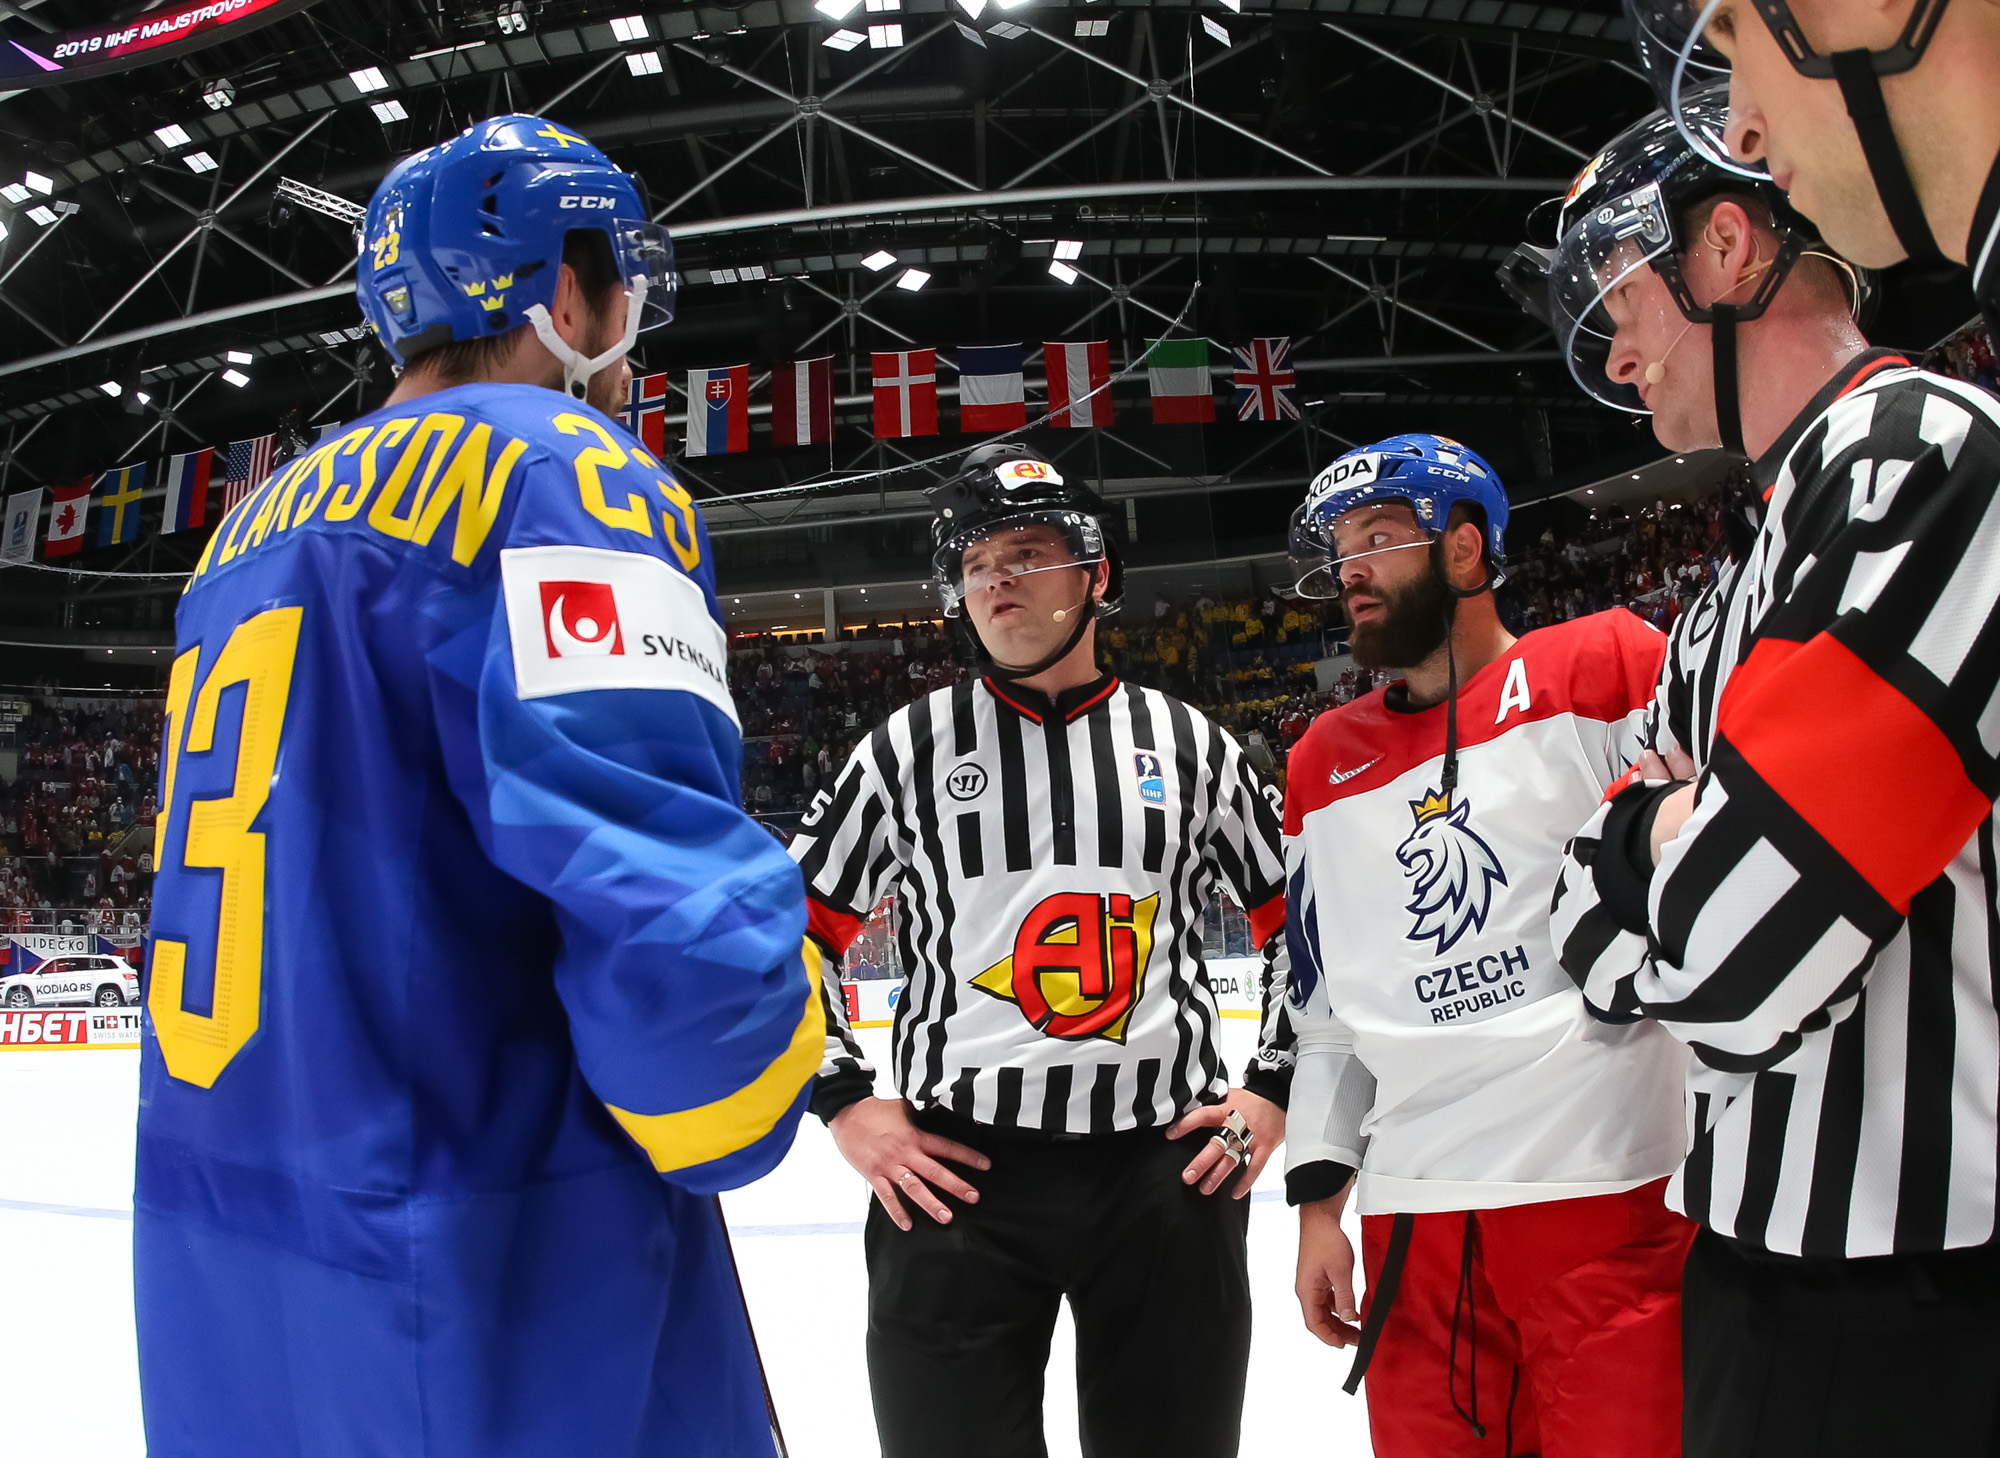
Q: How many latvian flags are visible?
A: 1